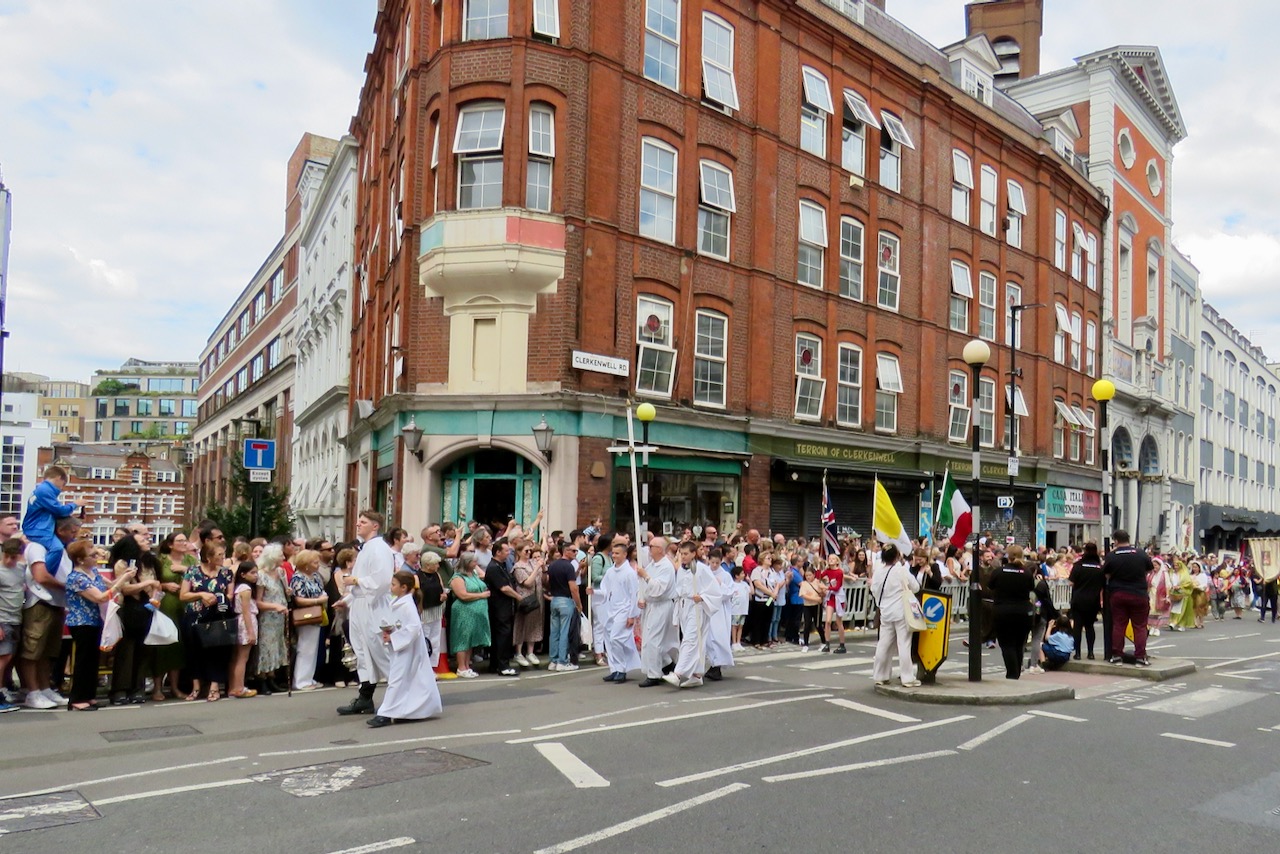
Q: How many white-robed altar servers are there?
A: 6